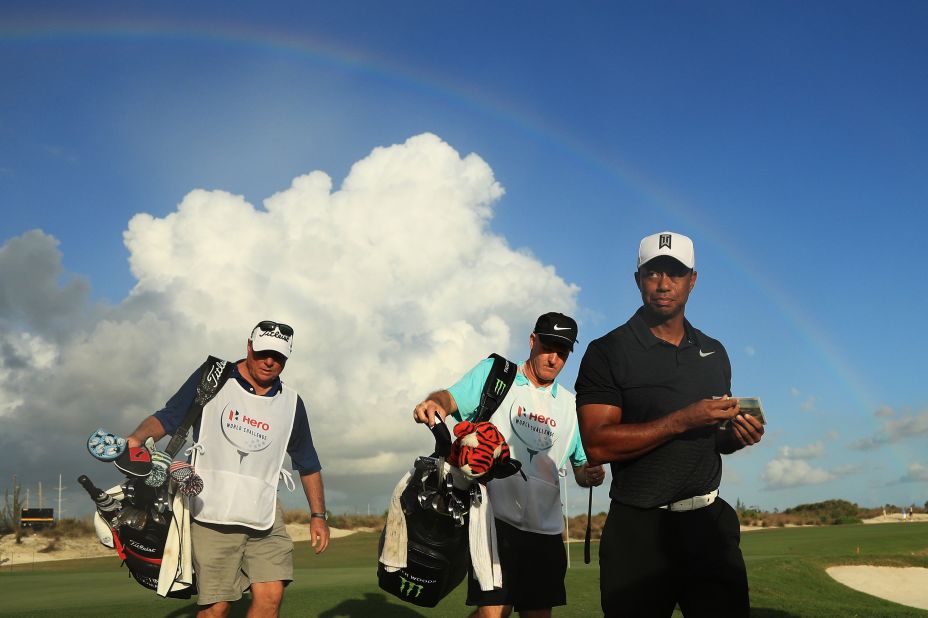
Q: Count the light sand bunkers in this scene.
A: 1